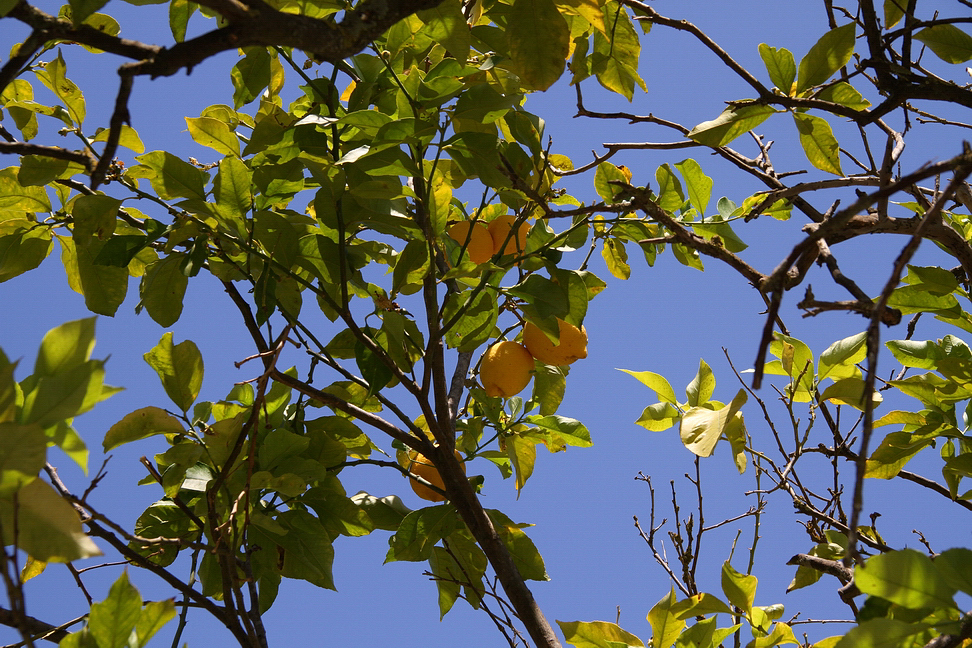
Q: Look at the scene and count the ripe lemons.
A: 5